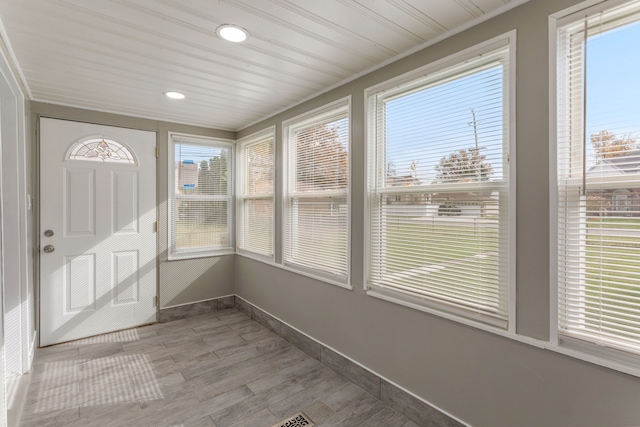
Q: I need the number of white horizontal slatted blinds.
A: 5